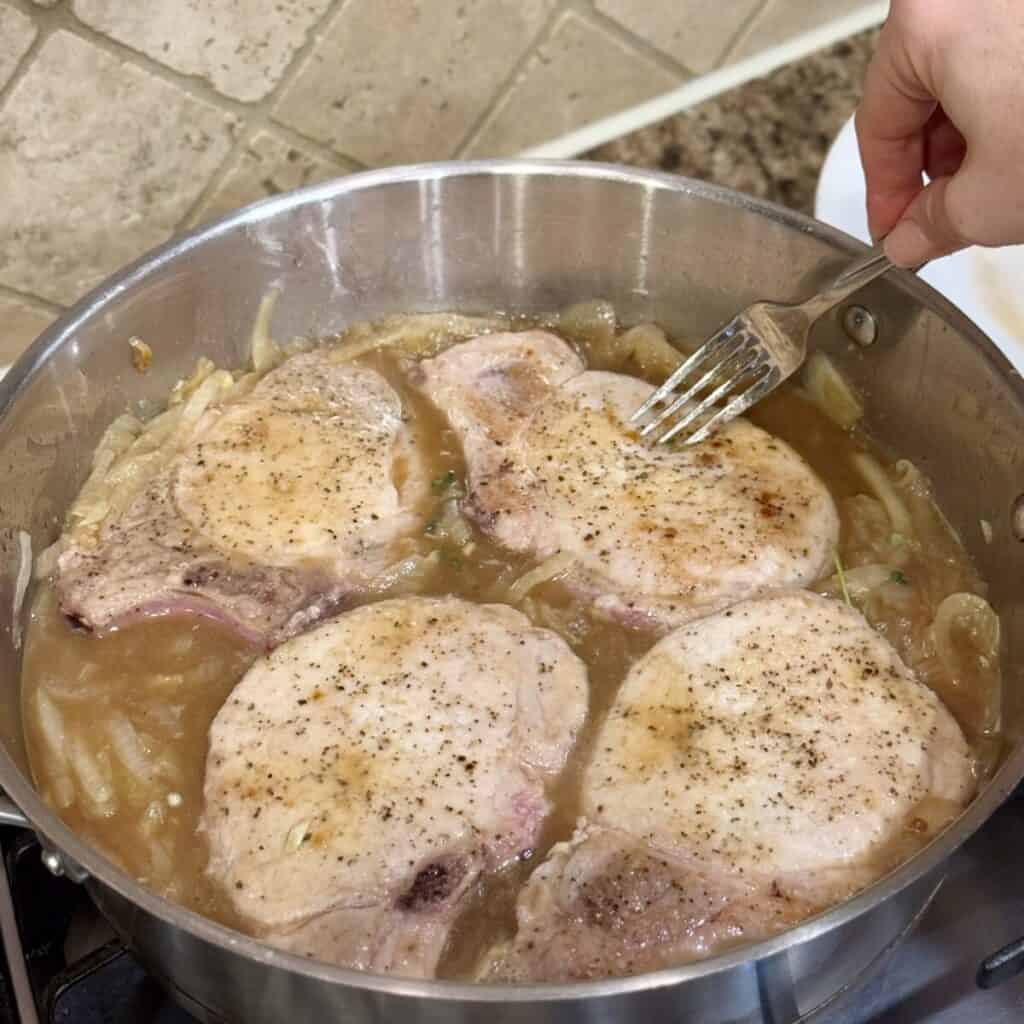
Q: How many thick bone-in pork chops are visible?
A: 4